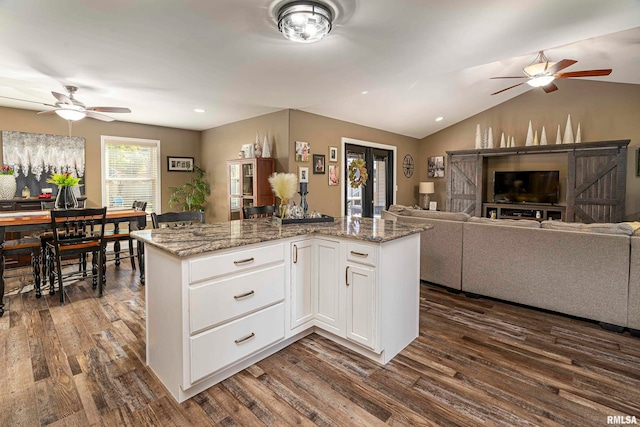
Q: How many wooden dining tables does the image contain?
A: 1